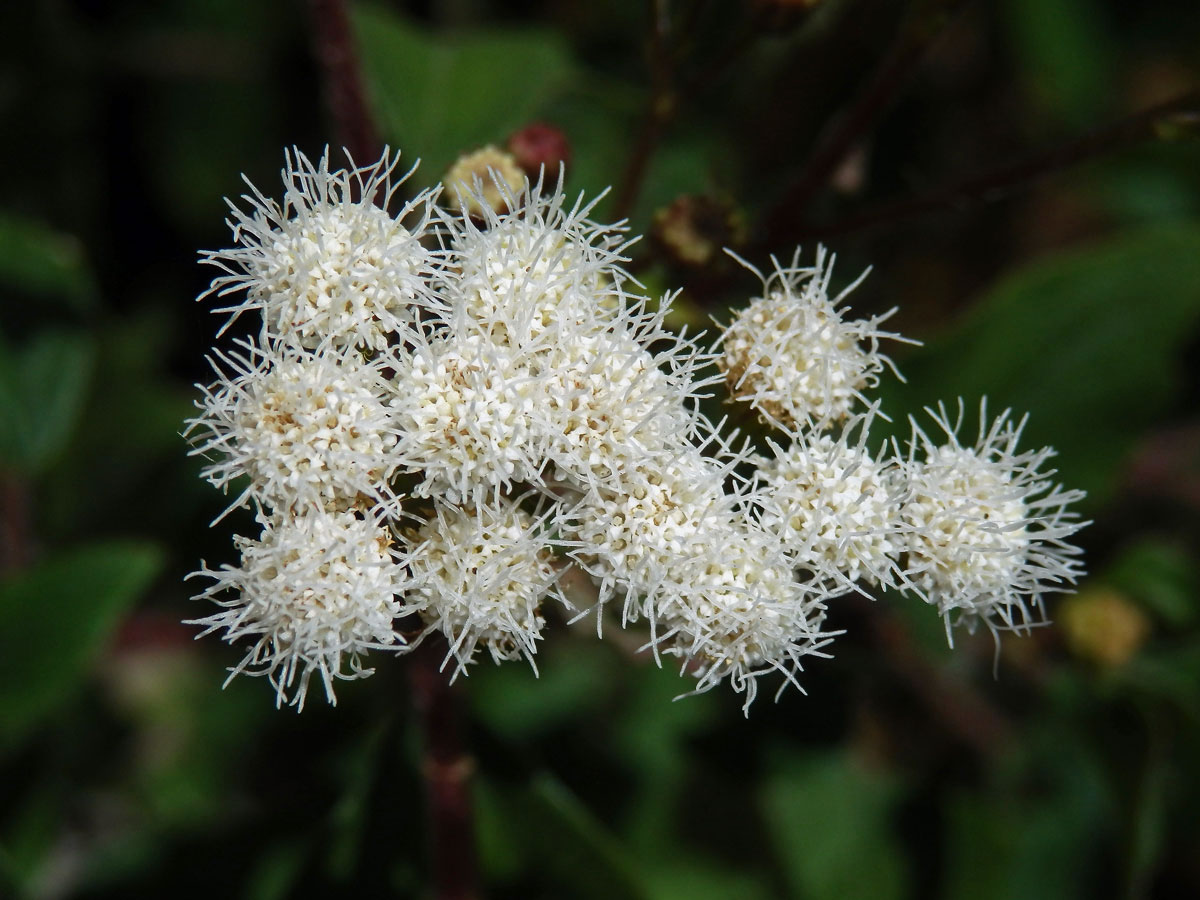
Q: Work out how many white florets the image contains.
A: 12